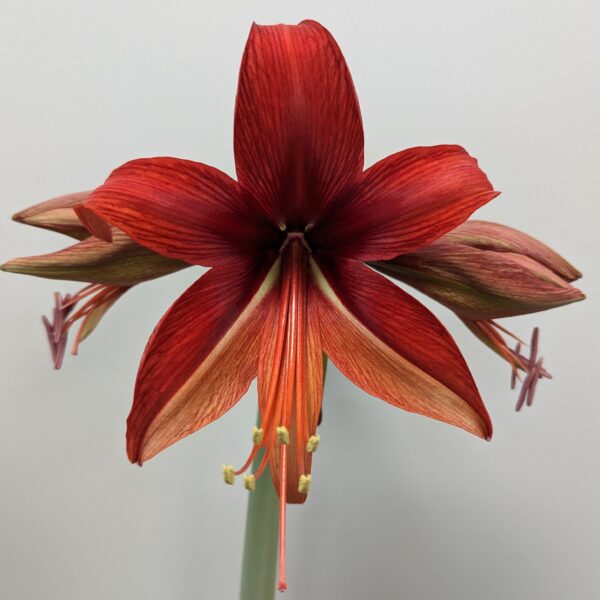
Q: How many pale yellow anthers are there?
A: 6